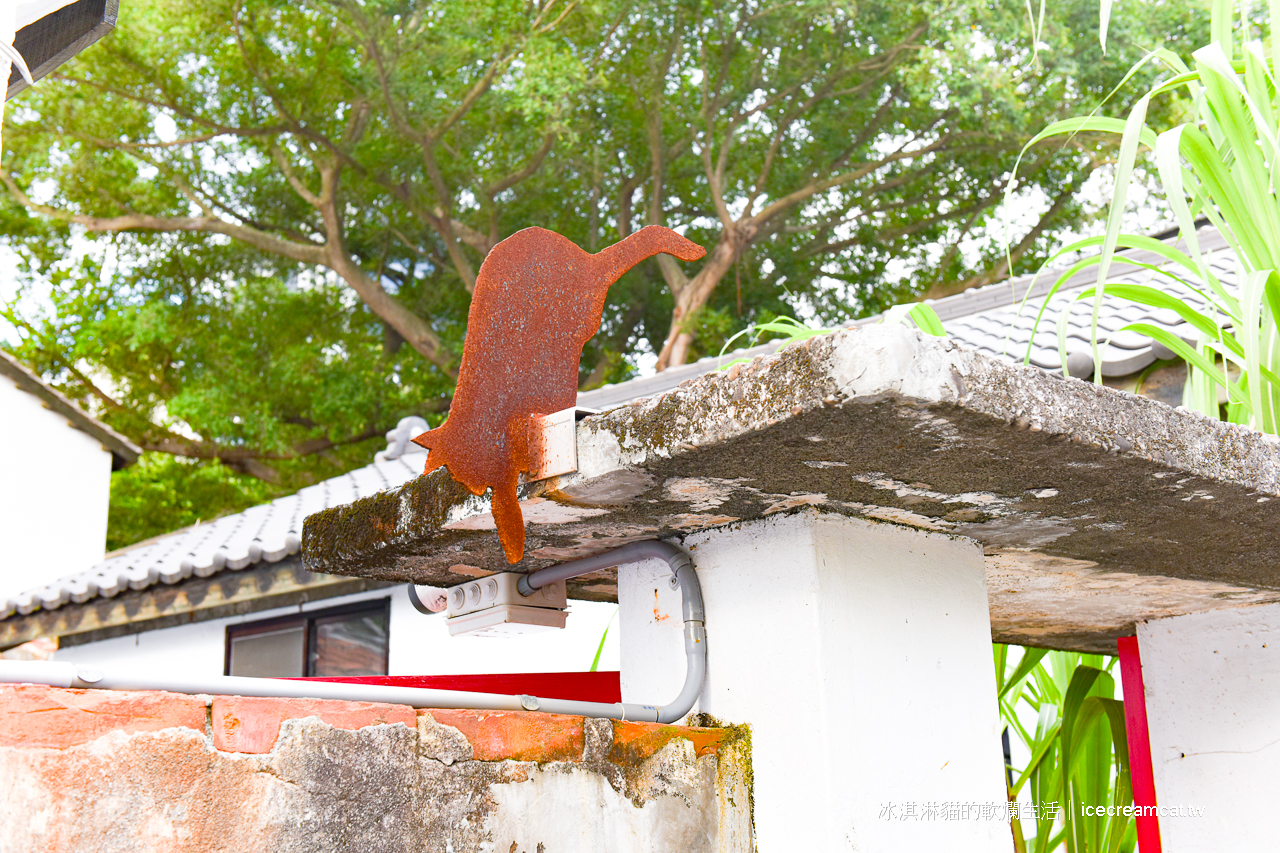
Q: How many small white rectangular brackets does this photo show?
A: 1